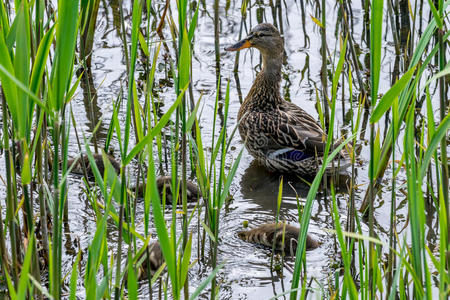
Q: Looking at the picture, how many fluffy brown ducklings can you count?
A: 4